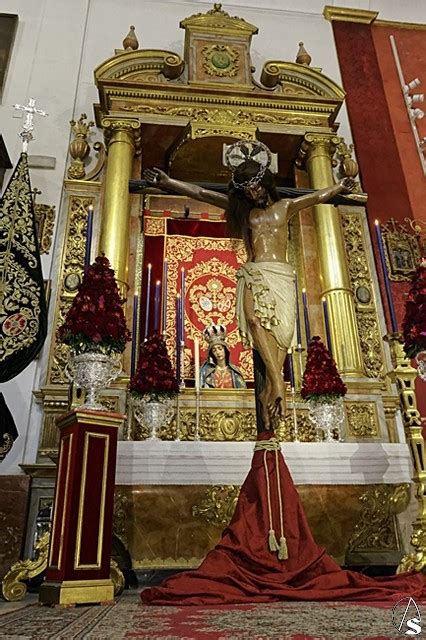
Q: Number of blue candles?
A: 12